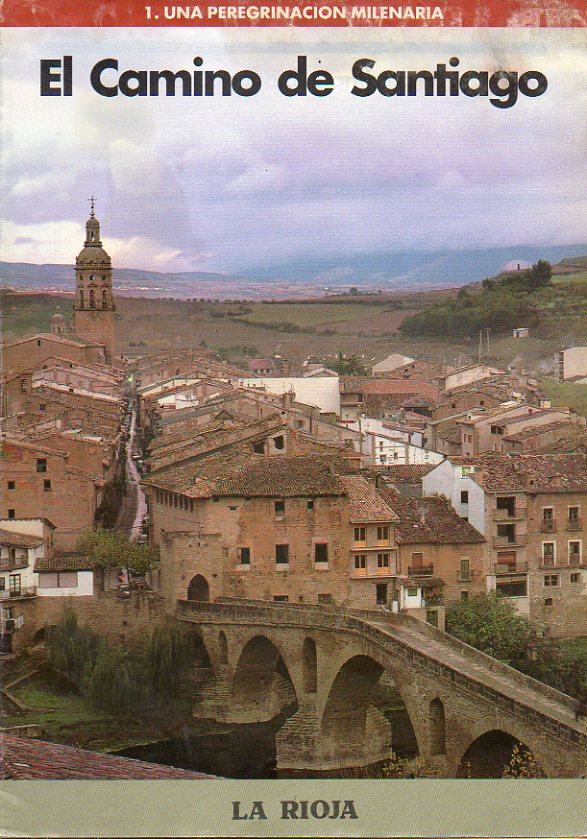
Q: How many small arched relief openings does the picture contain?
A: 3